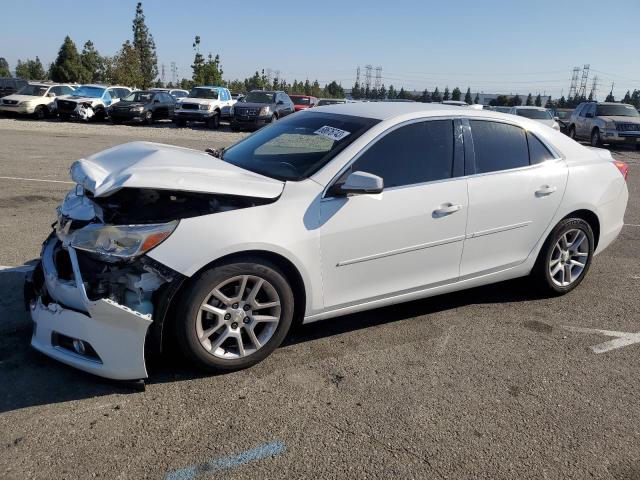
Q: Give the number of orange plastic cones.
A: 0